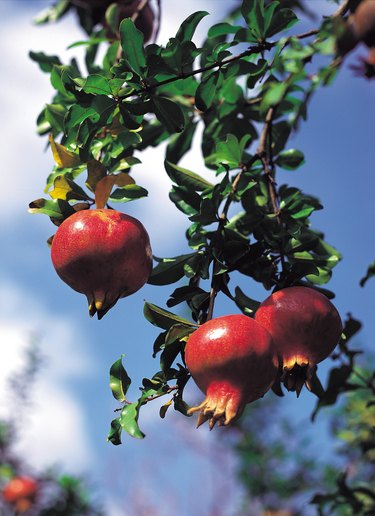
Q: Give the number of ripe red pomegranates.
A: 3